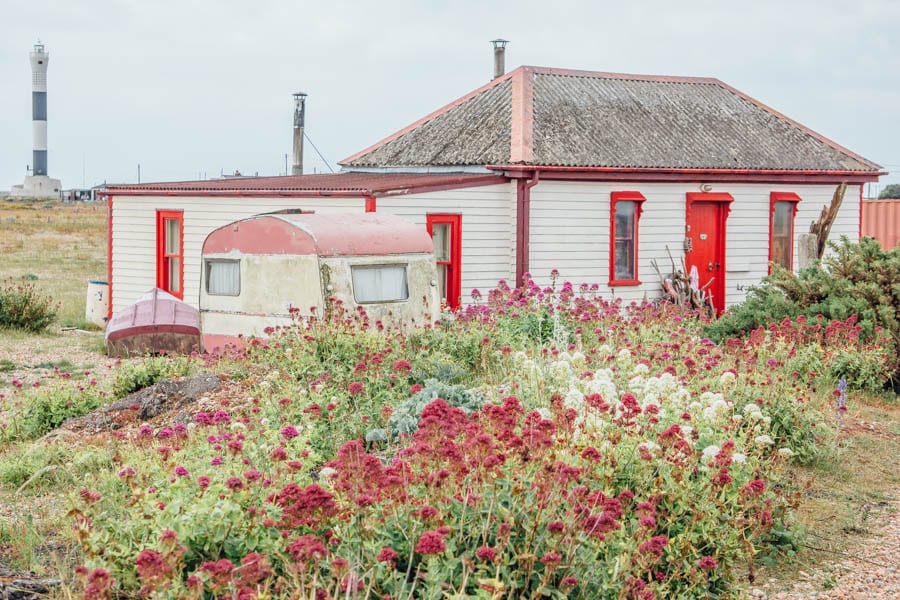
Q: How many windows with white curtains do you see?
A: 2